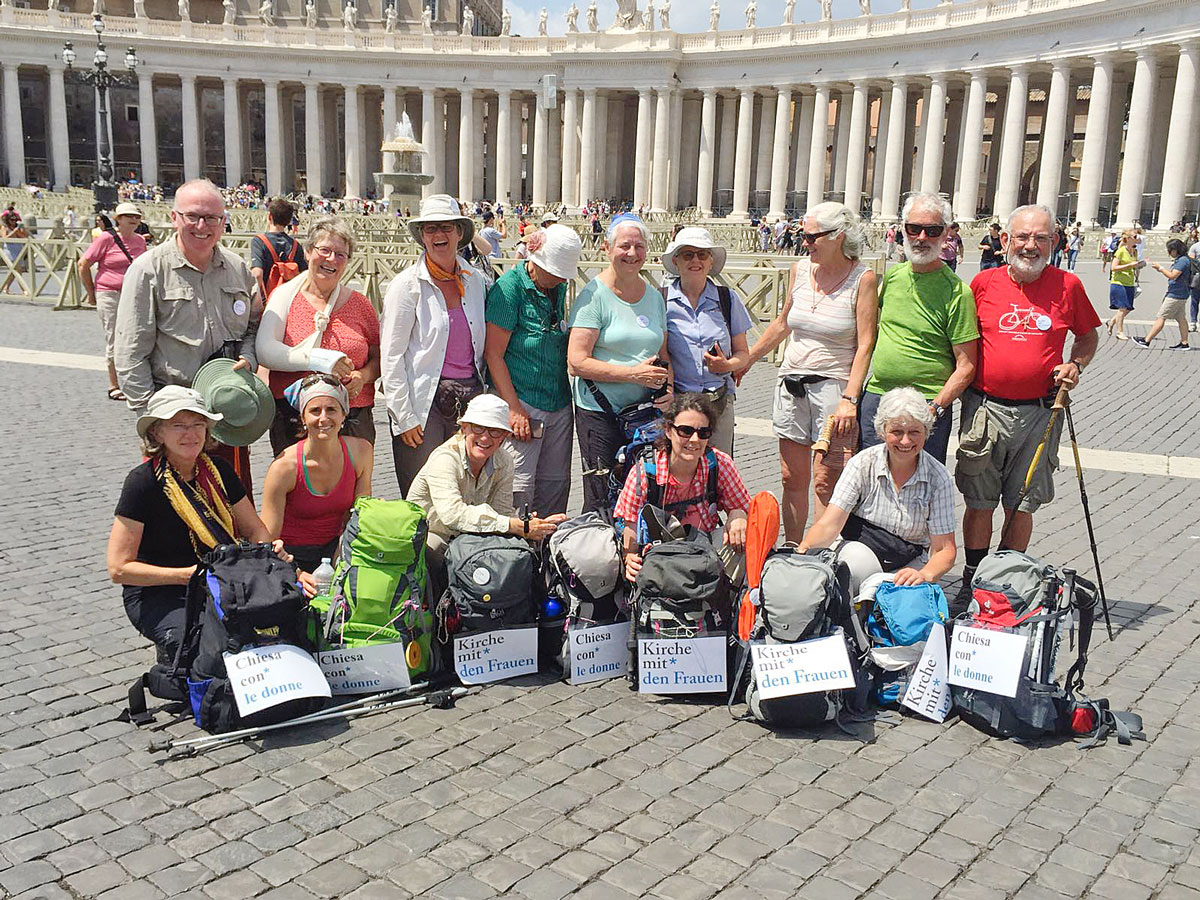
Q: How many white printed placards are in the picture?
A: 8